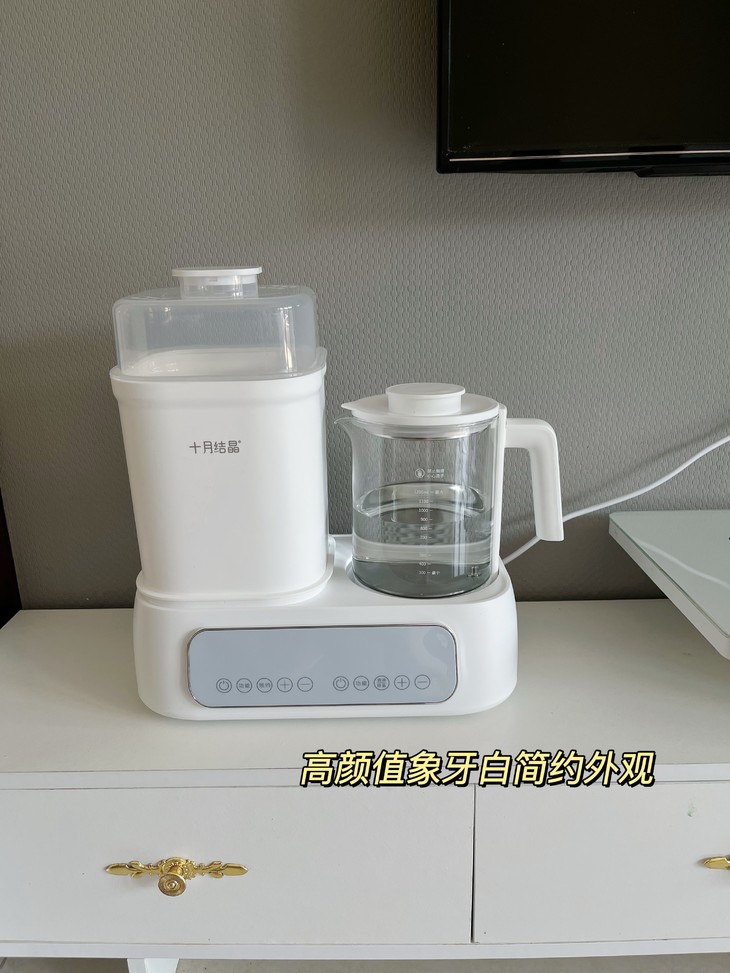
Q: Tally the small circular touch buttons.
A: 10